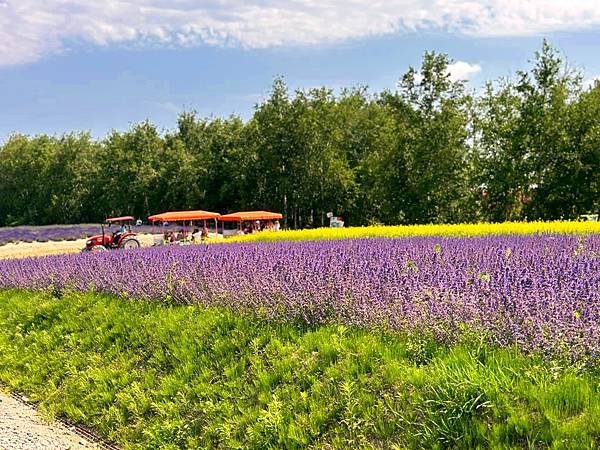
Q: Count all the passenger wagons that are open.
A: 2